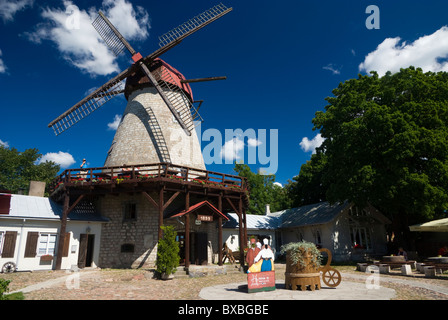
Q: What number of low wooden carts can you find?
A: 1